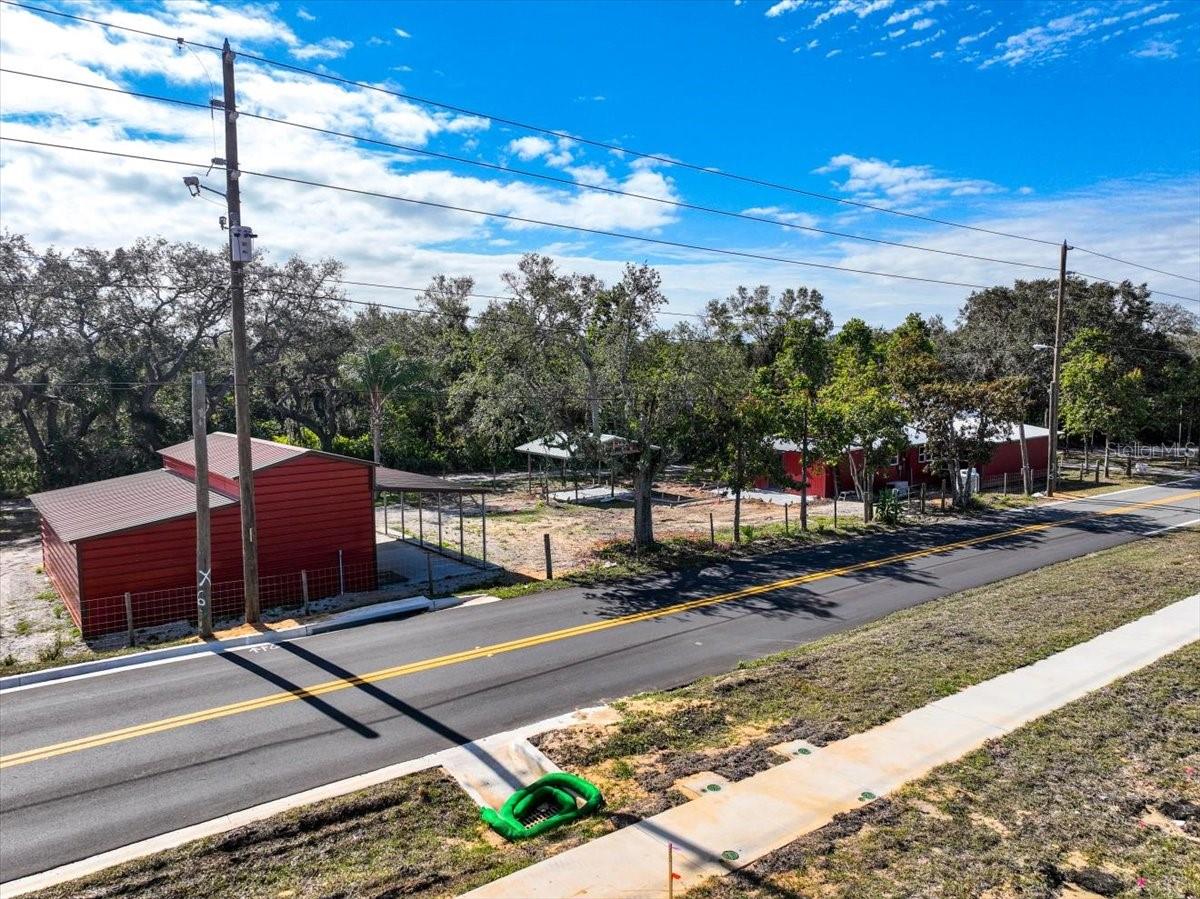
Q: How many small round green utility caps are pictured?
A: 4